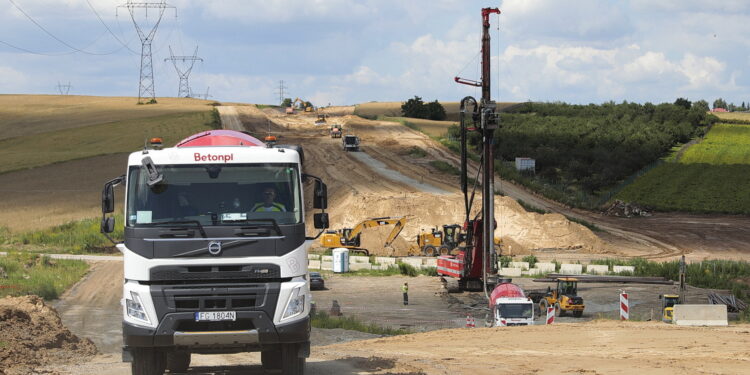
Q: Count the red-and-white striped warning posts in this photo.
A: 2